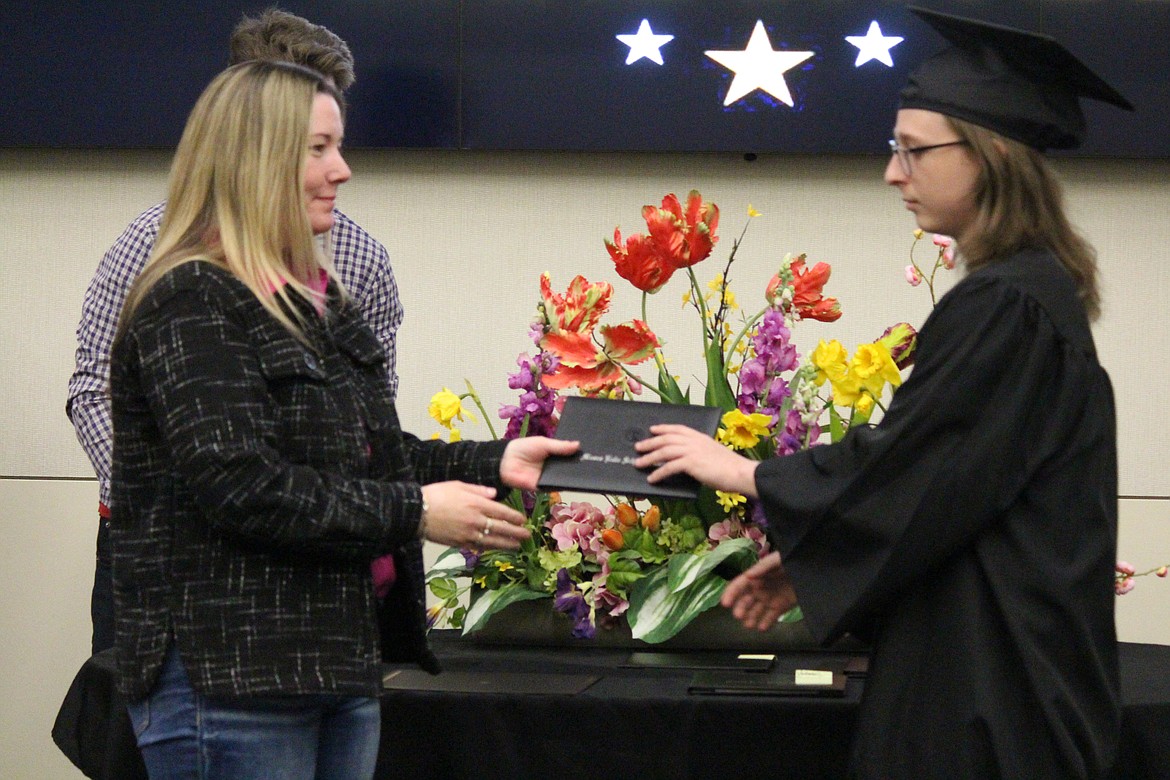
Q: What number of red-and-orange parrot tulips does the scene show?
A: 5